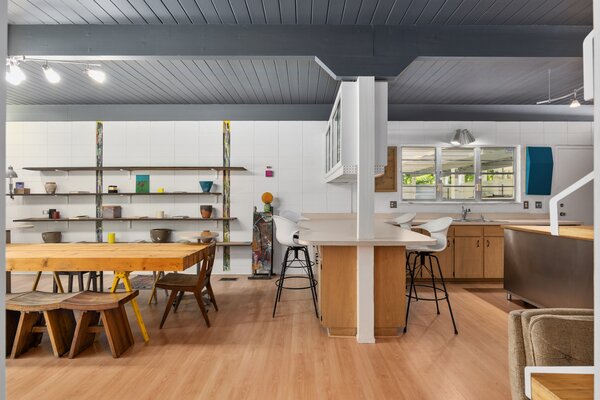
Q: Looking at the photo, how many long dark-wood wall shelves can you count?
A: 4